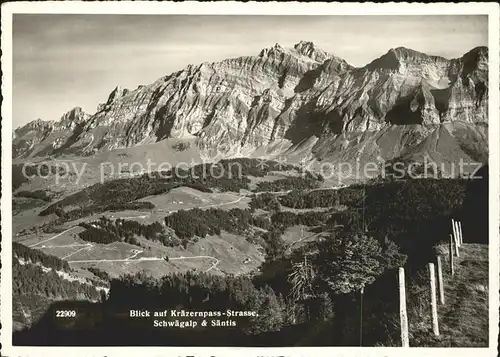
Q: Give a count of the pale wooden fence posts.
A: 7